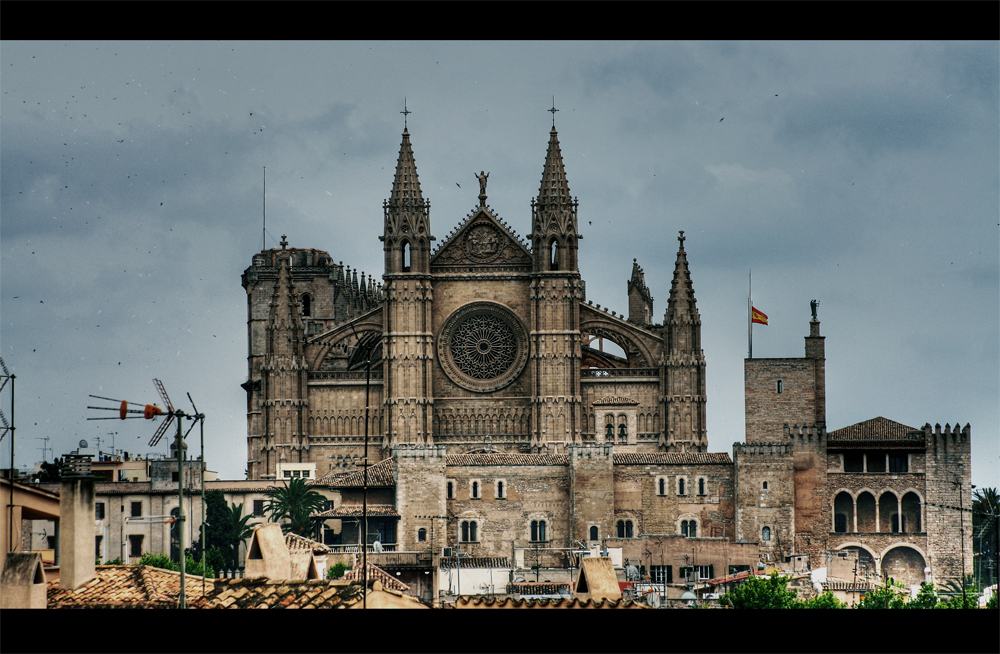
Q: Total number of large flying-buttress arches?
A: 2